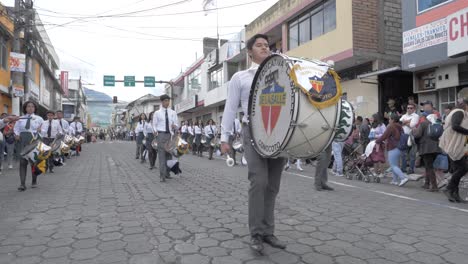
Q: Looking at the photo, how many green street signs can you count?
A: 3